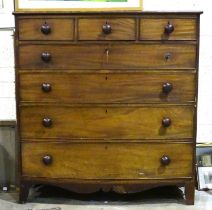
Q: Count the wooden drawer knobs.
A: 10